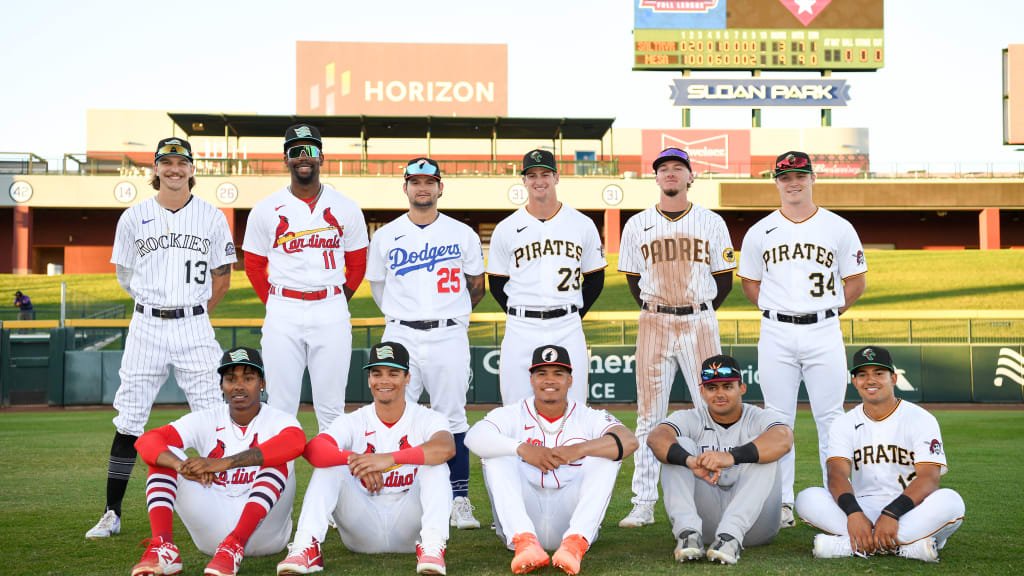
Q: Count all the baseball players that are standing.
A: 6